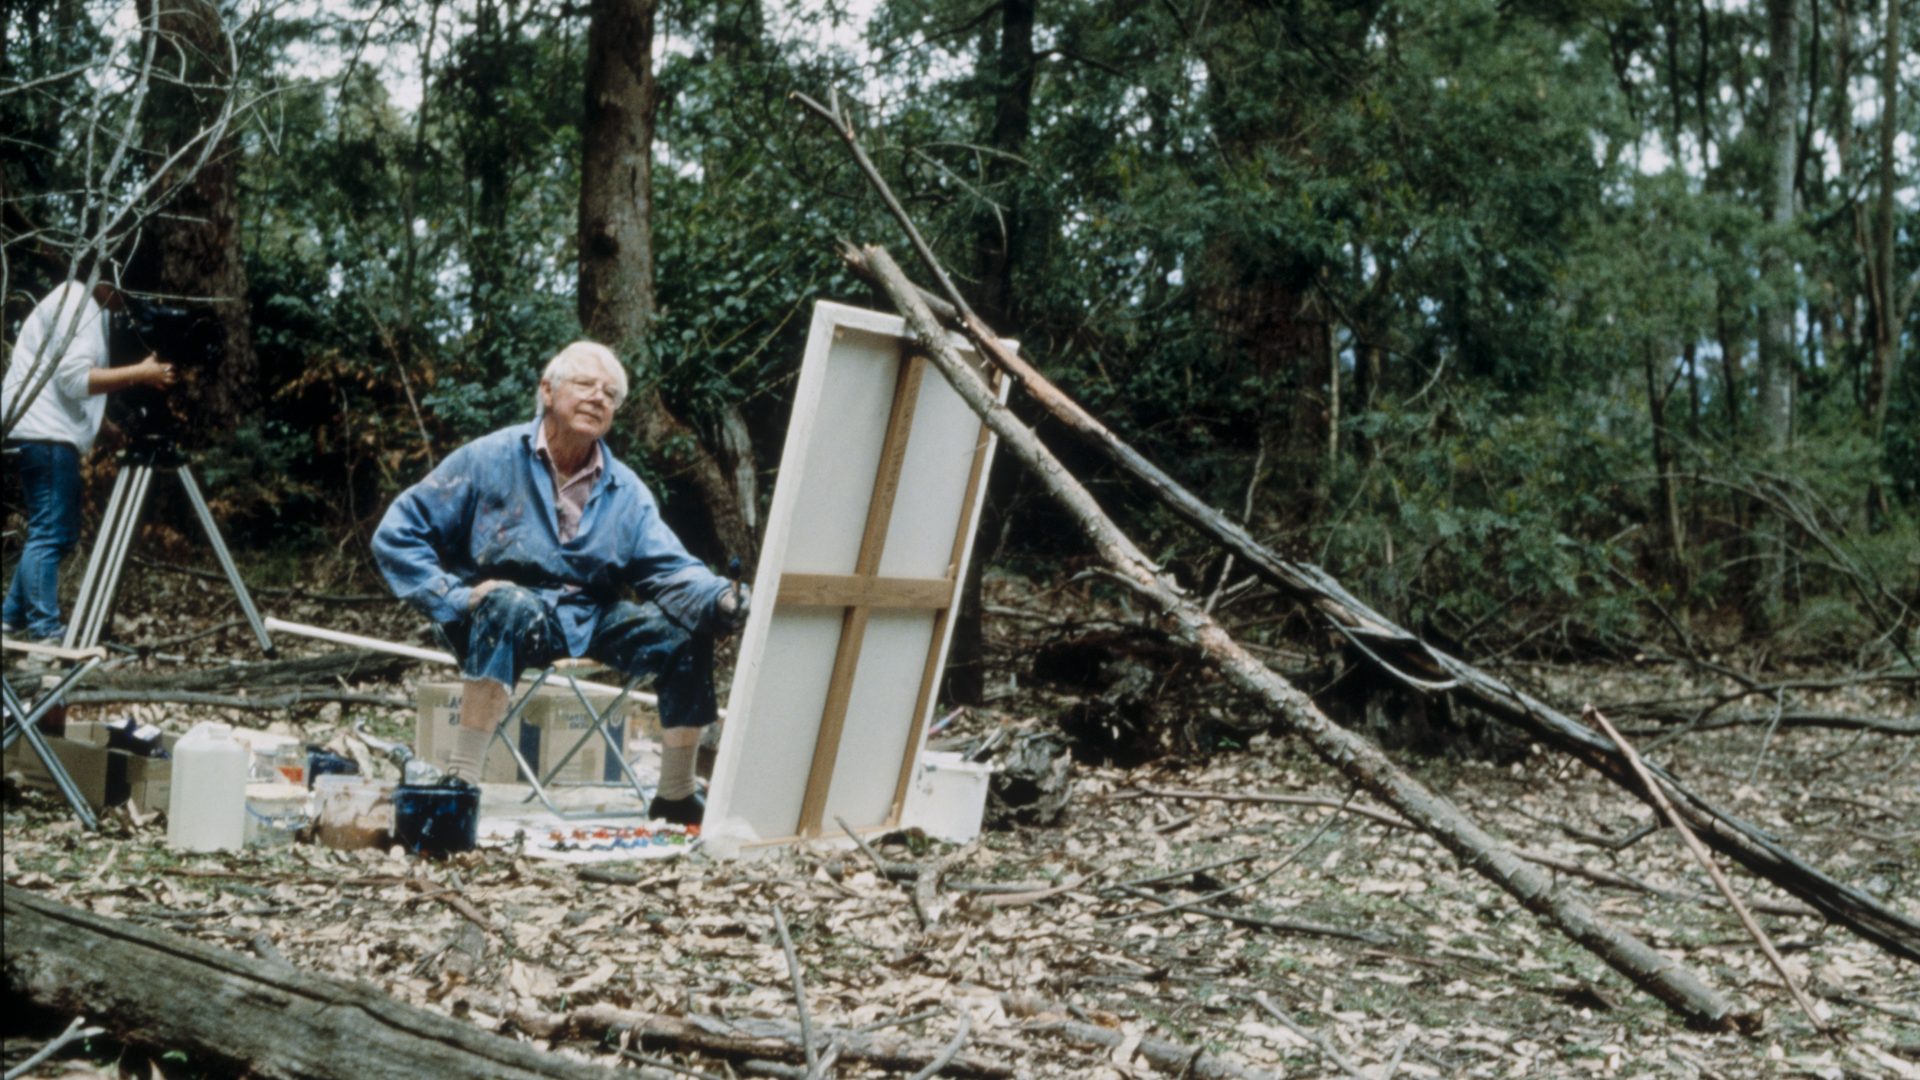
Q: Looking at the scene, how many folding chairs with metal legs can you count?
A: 2